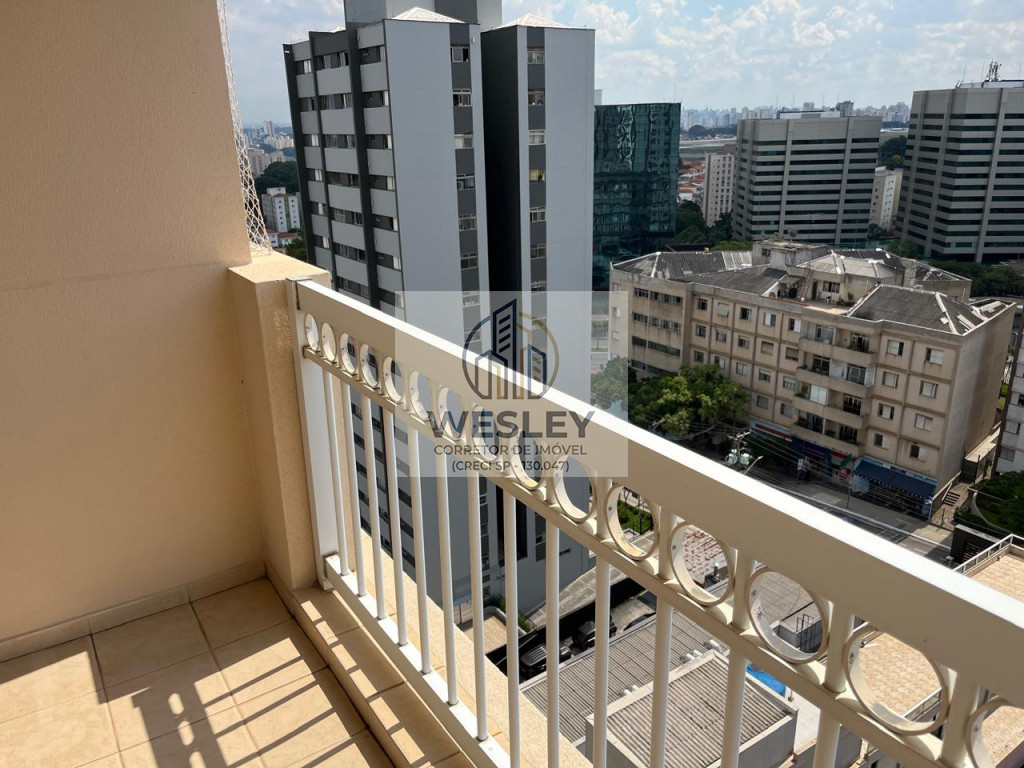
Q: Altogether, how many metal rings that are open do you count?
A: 15